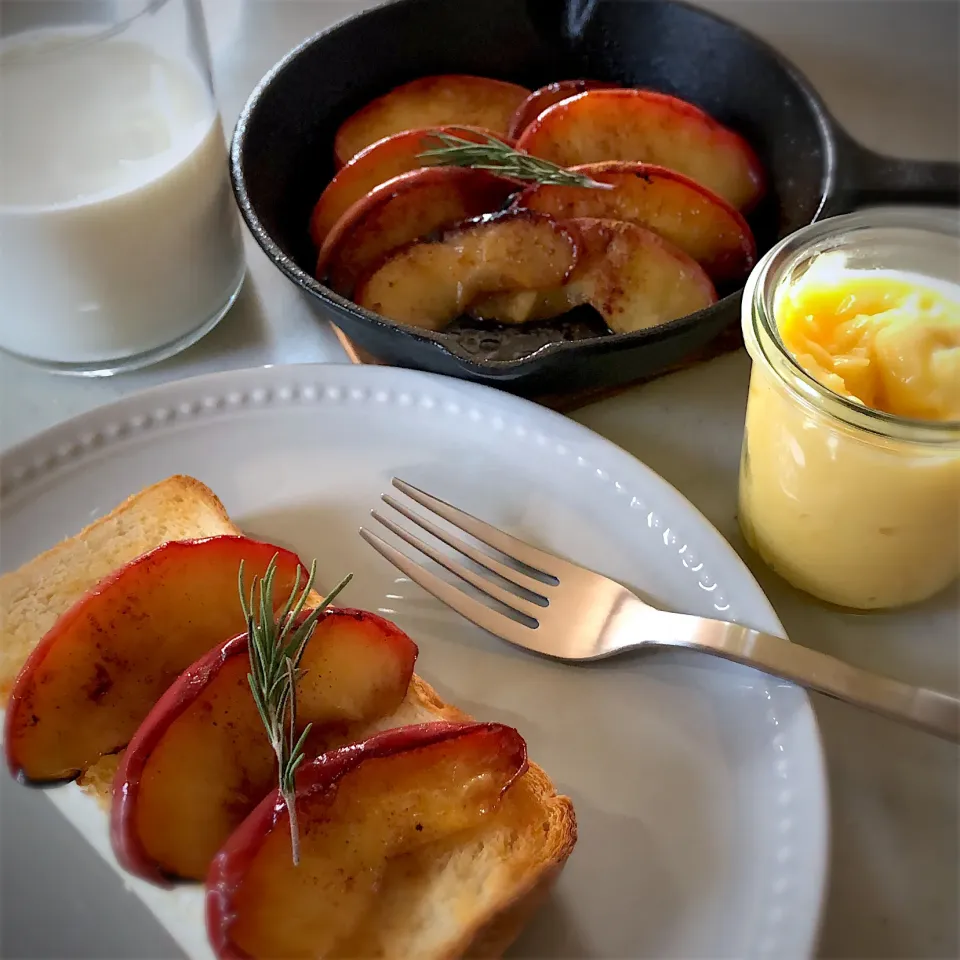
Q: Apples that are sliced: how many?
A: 11